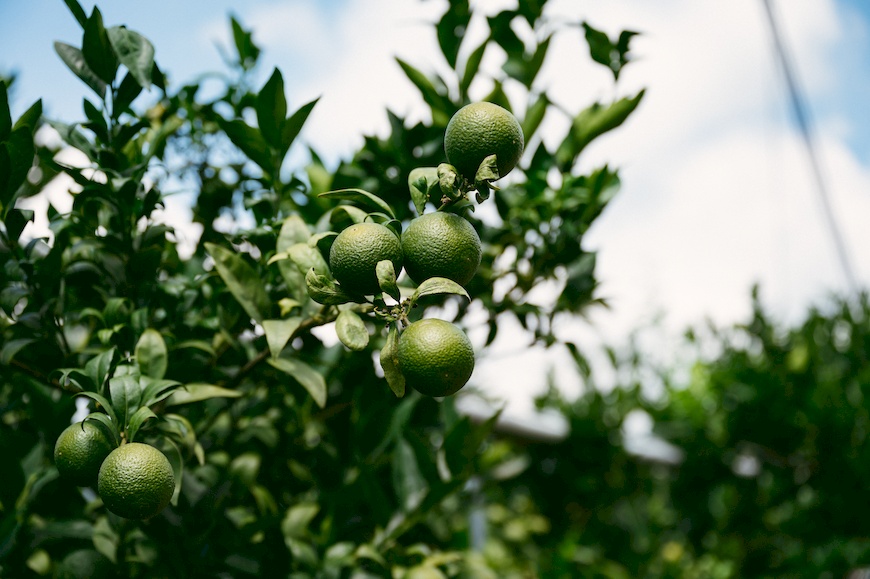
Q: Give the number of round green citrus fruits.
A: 6